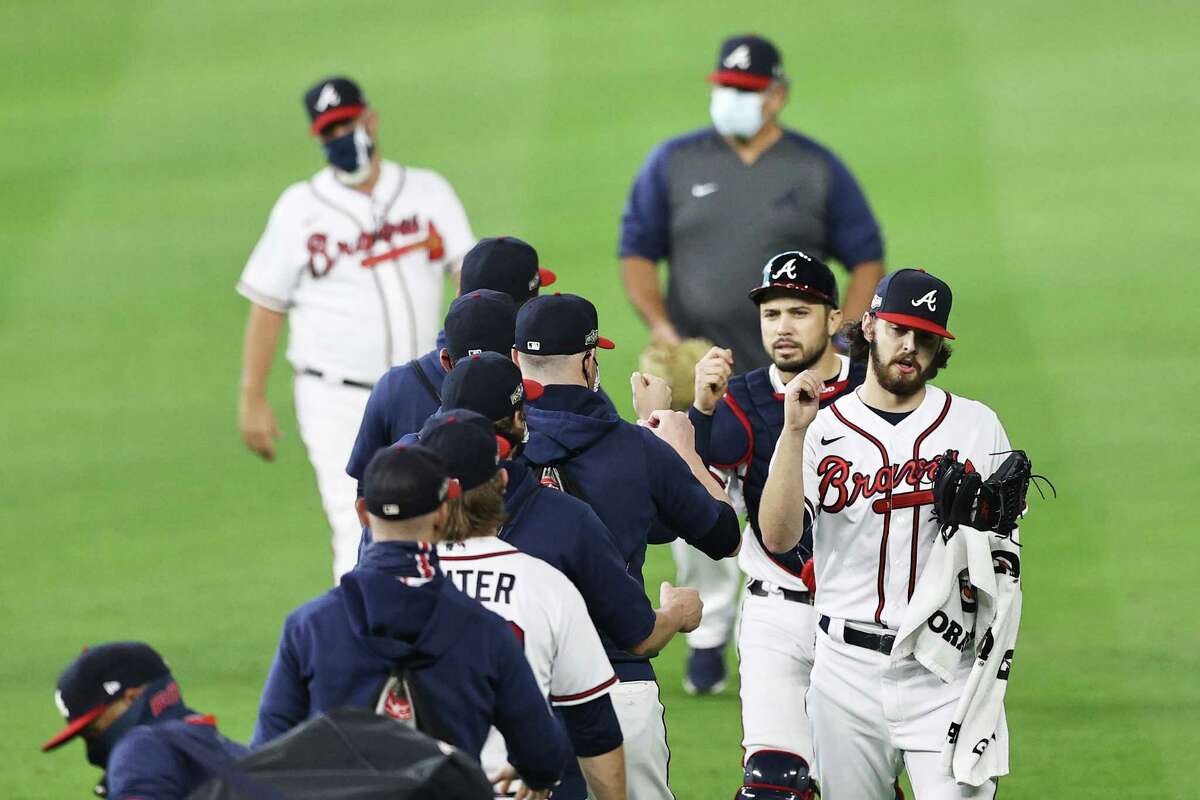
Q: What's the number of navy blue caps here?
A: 11